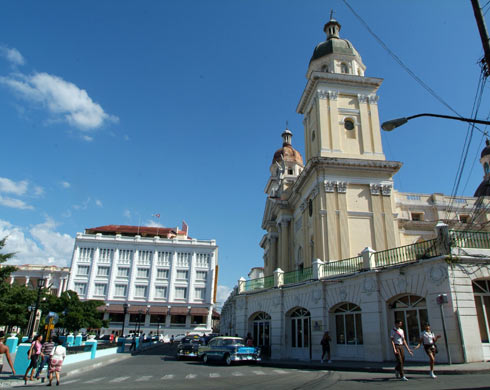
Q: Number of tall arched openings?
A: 5